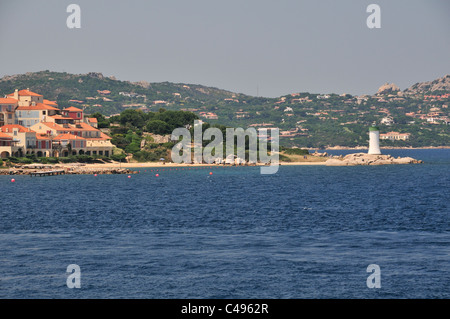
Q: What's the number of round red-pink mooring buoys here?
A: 5